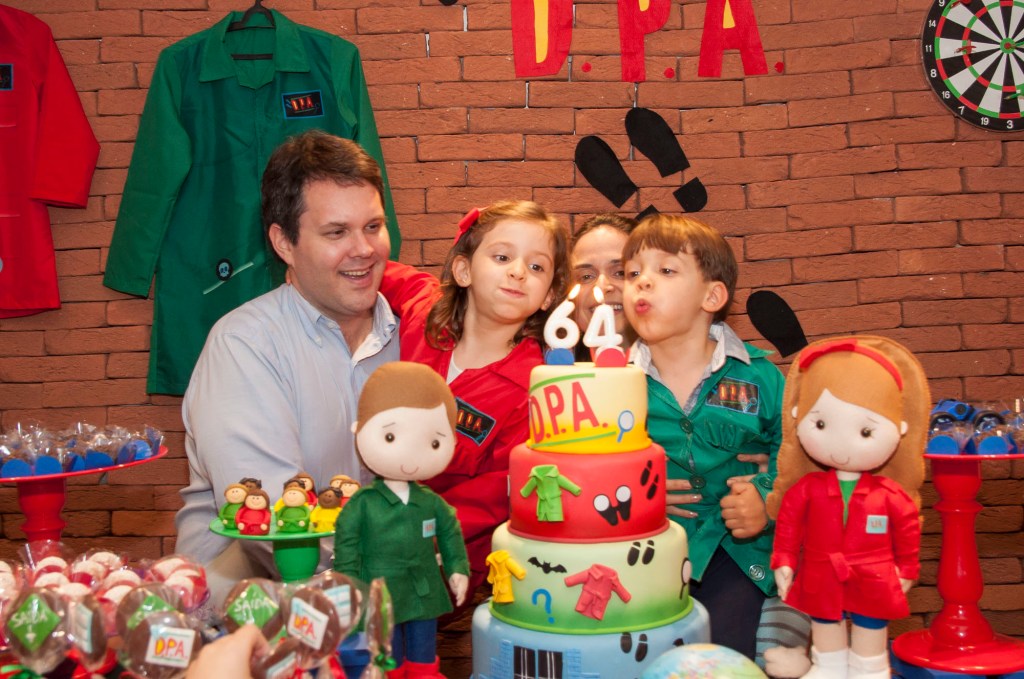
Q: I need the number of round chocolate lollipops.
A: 9